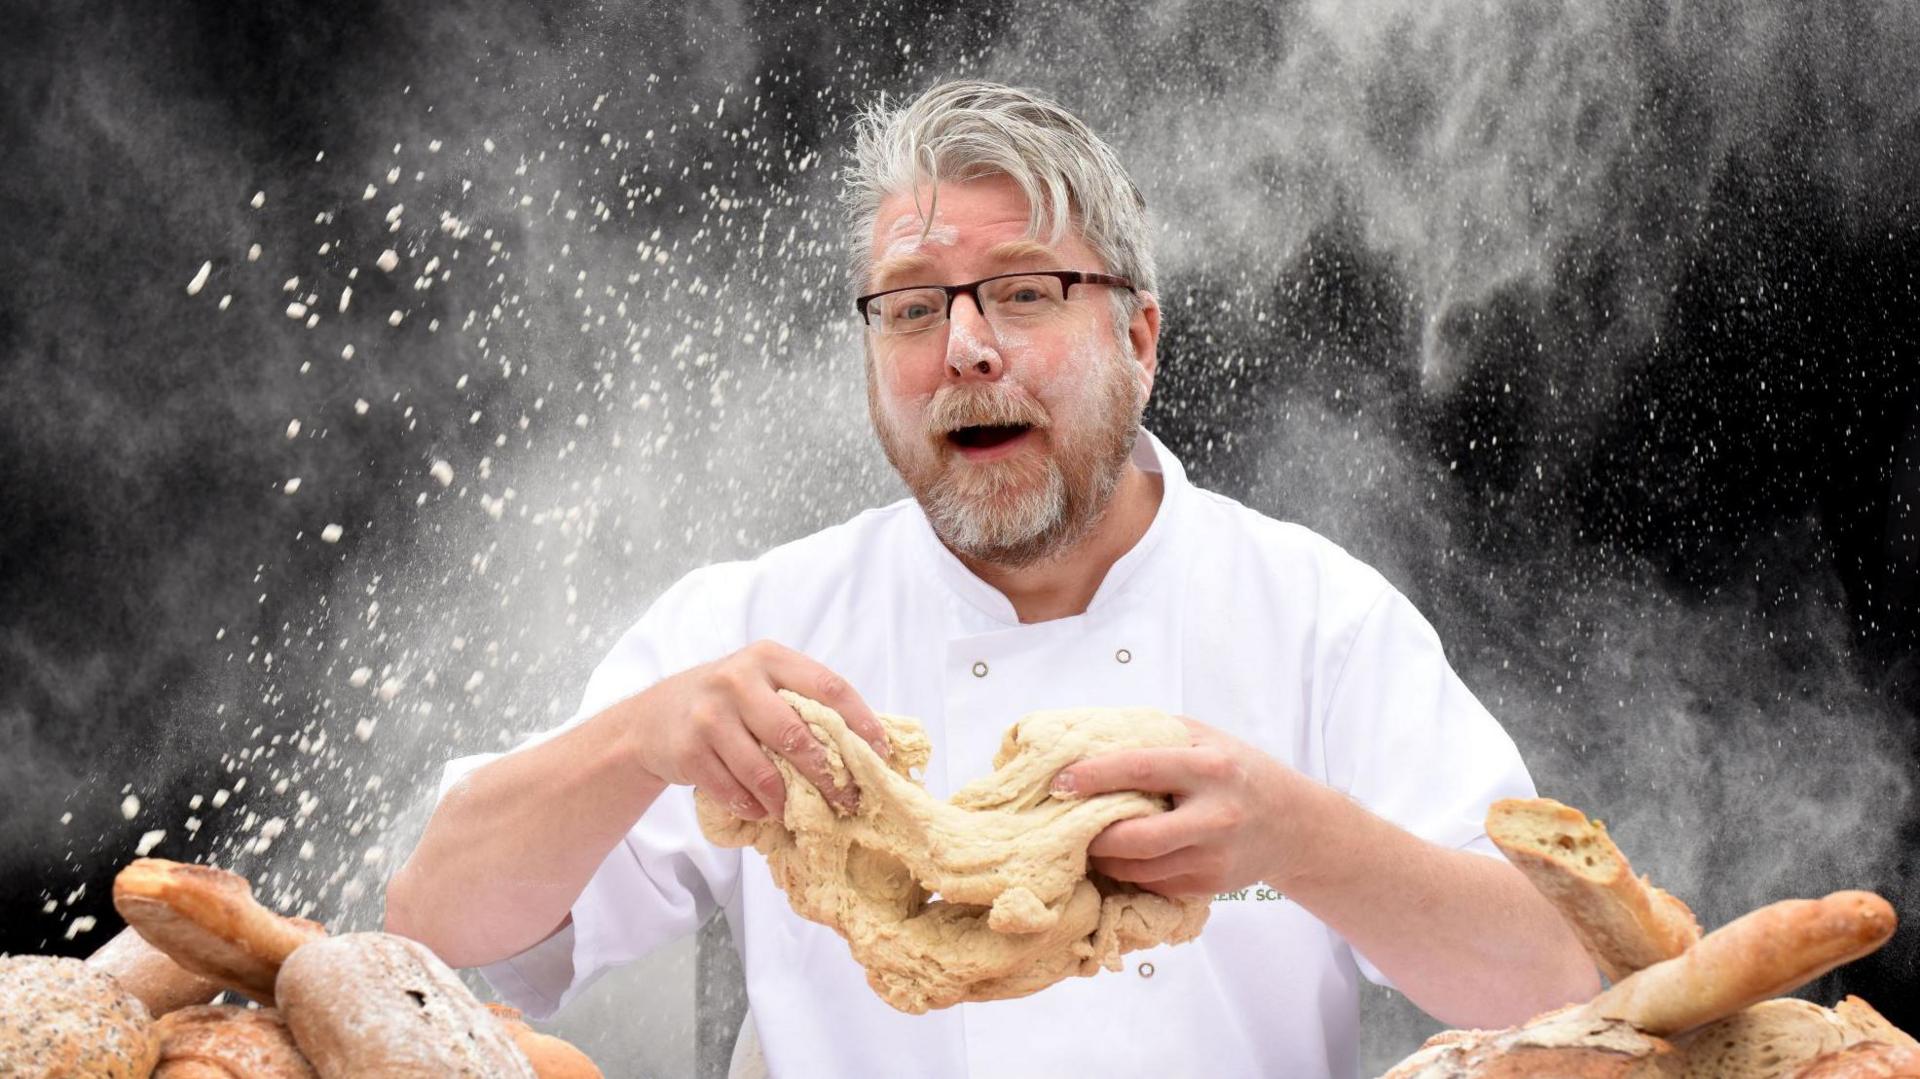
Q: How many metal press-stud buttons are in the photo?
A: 3